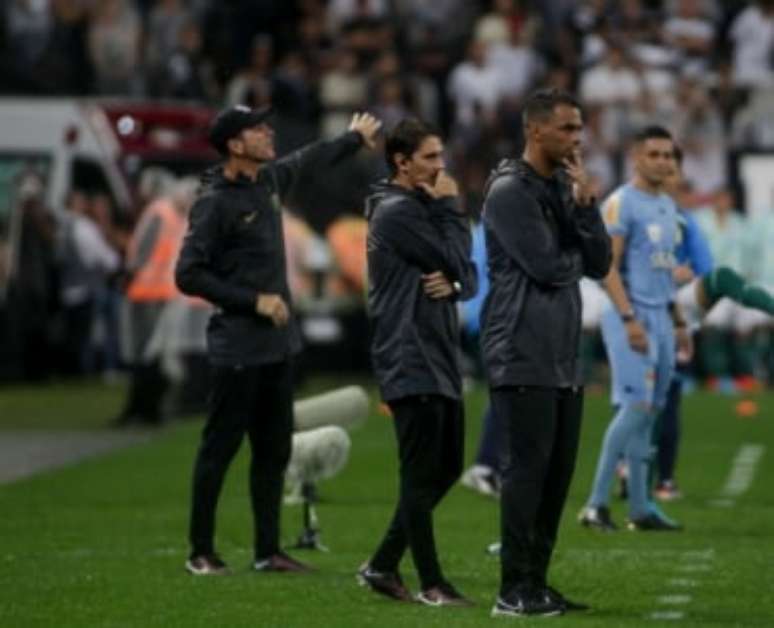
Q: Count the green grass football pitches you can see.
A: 1